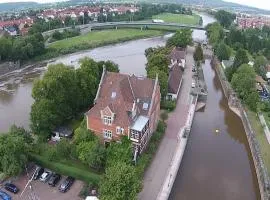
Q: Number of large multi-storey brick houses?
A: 1